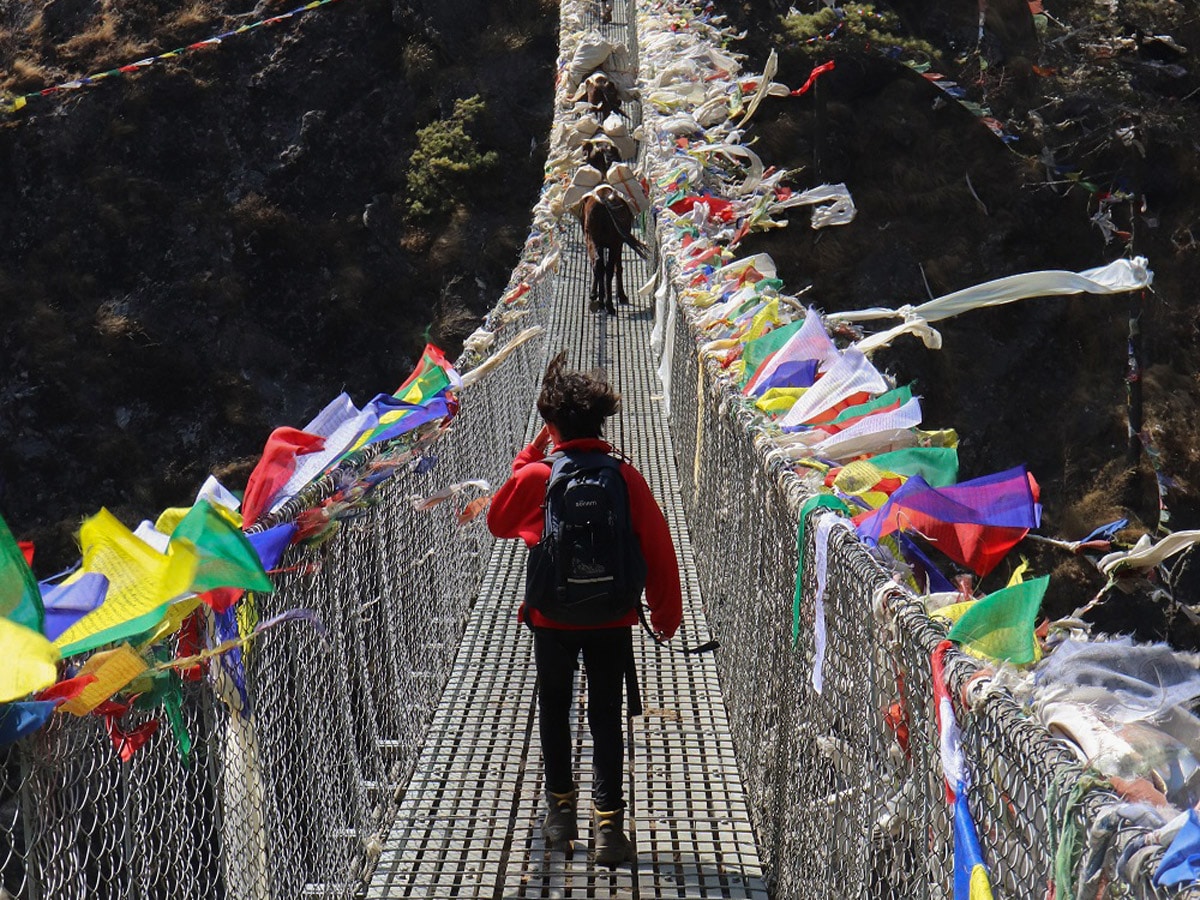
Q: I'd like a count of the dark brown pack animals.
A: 3